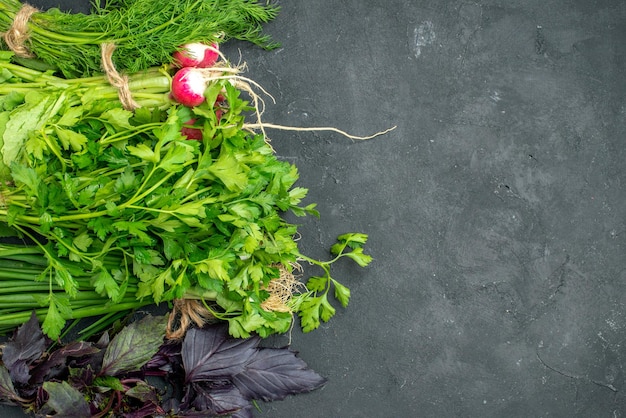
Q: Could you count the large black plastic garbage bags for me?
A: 0